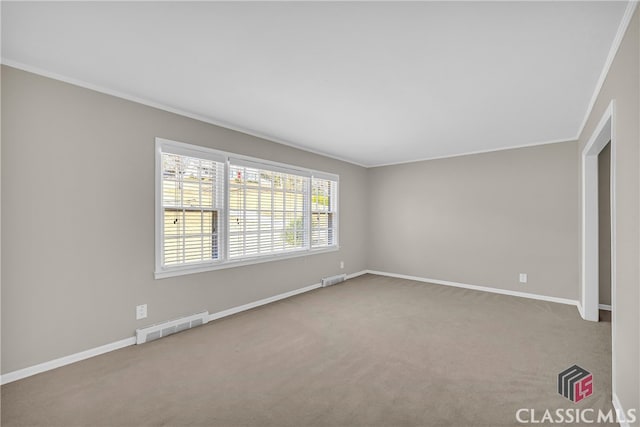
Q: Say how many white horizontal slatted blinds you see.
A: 3